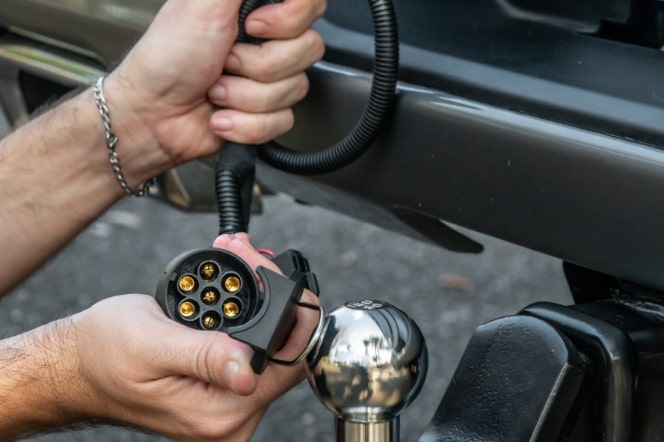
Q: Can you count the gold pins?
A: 7